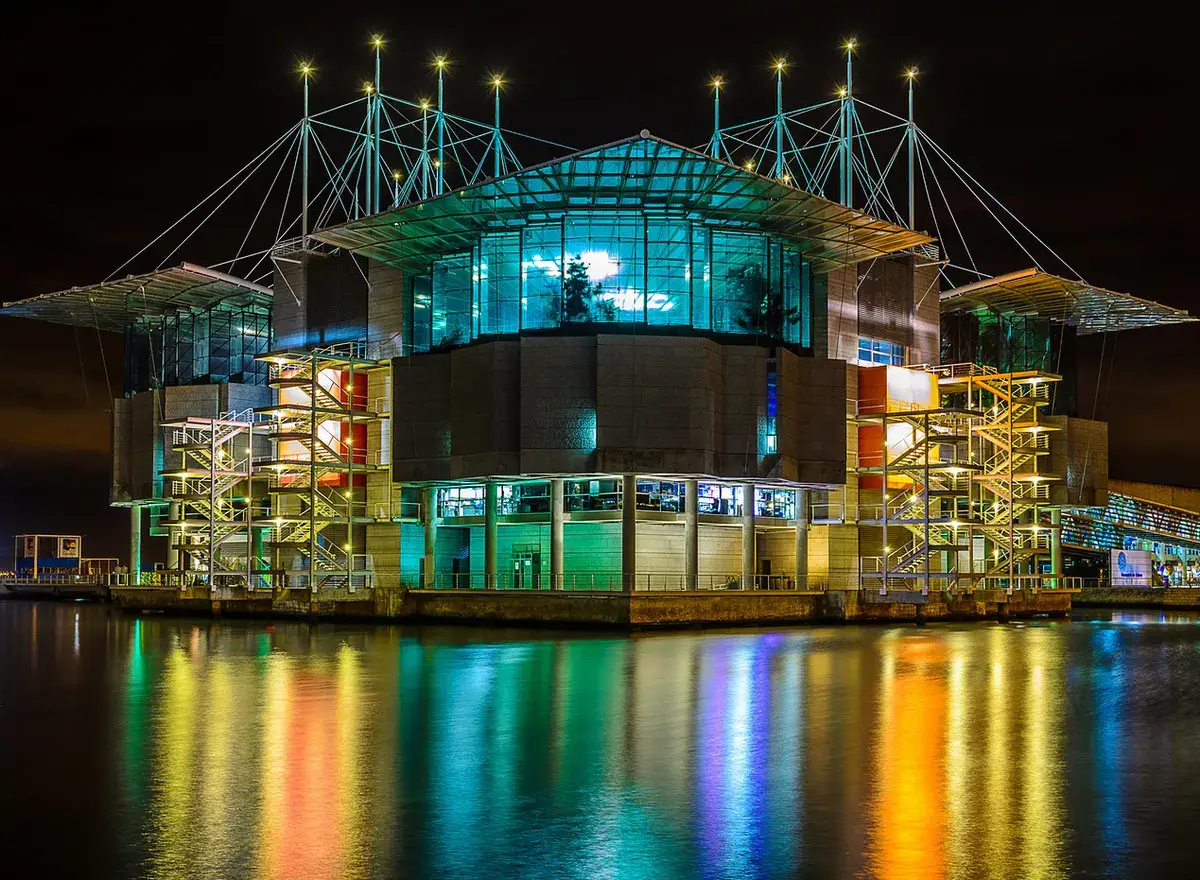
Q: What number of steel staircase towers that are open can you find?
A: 4